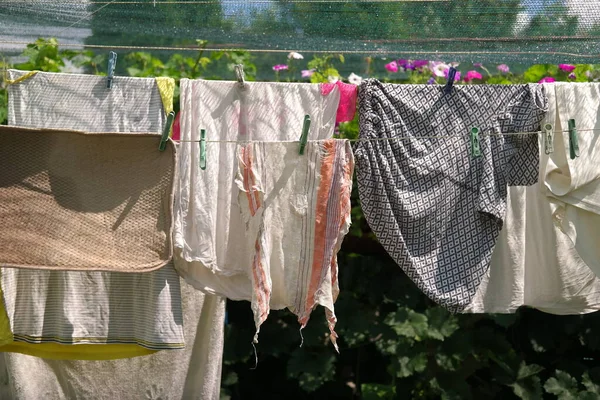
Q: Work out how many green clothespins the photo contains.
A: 5